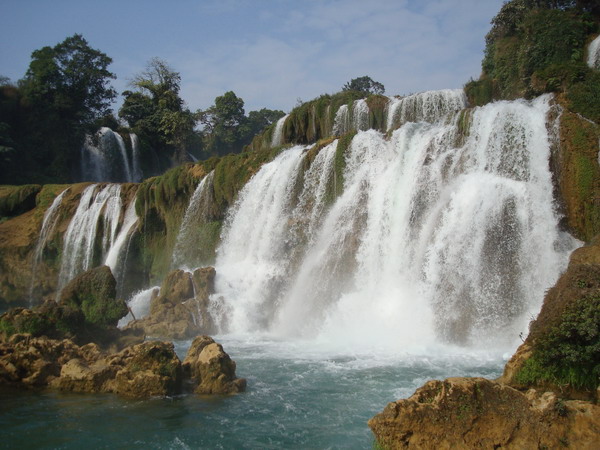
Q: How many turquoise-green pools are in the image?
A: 1